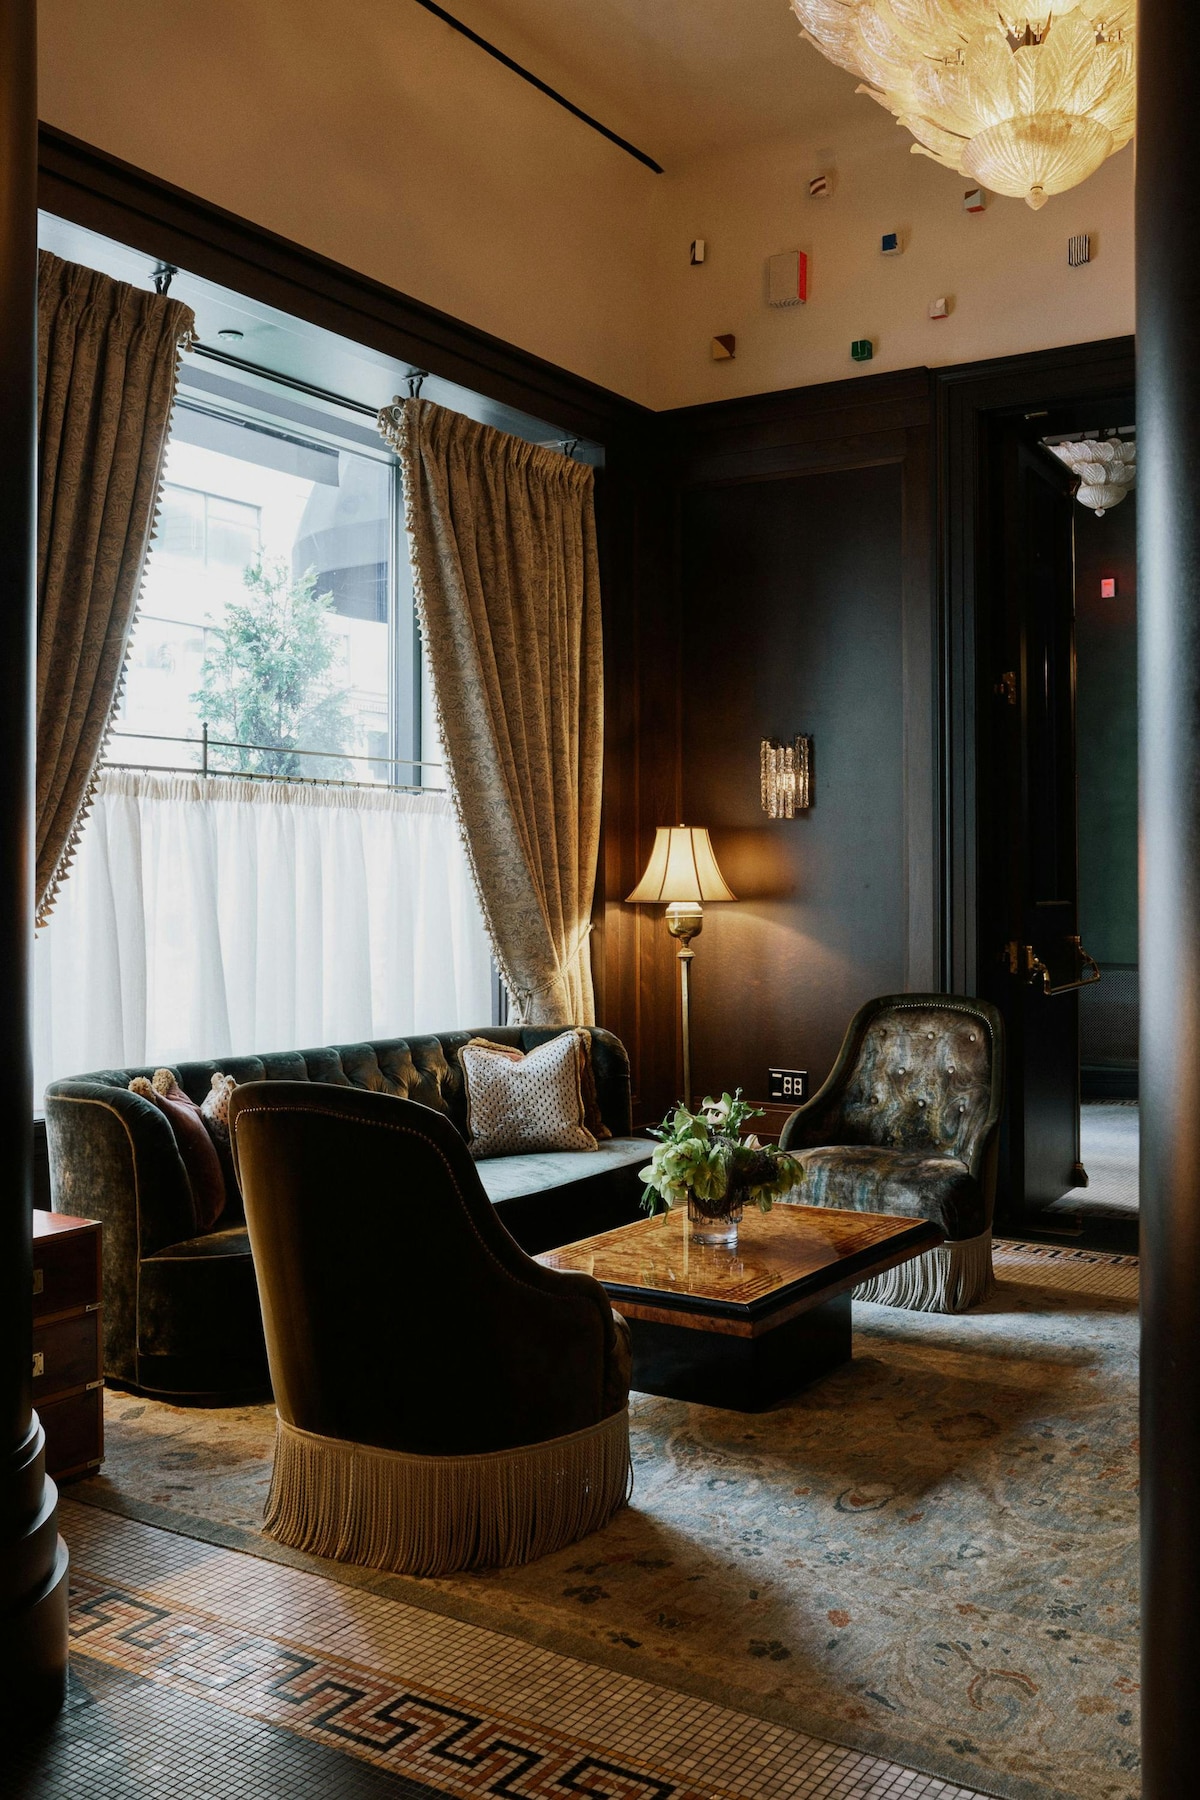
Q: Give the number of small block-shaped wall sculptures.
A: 9